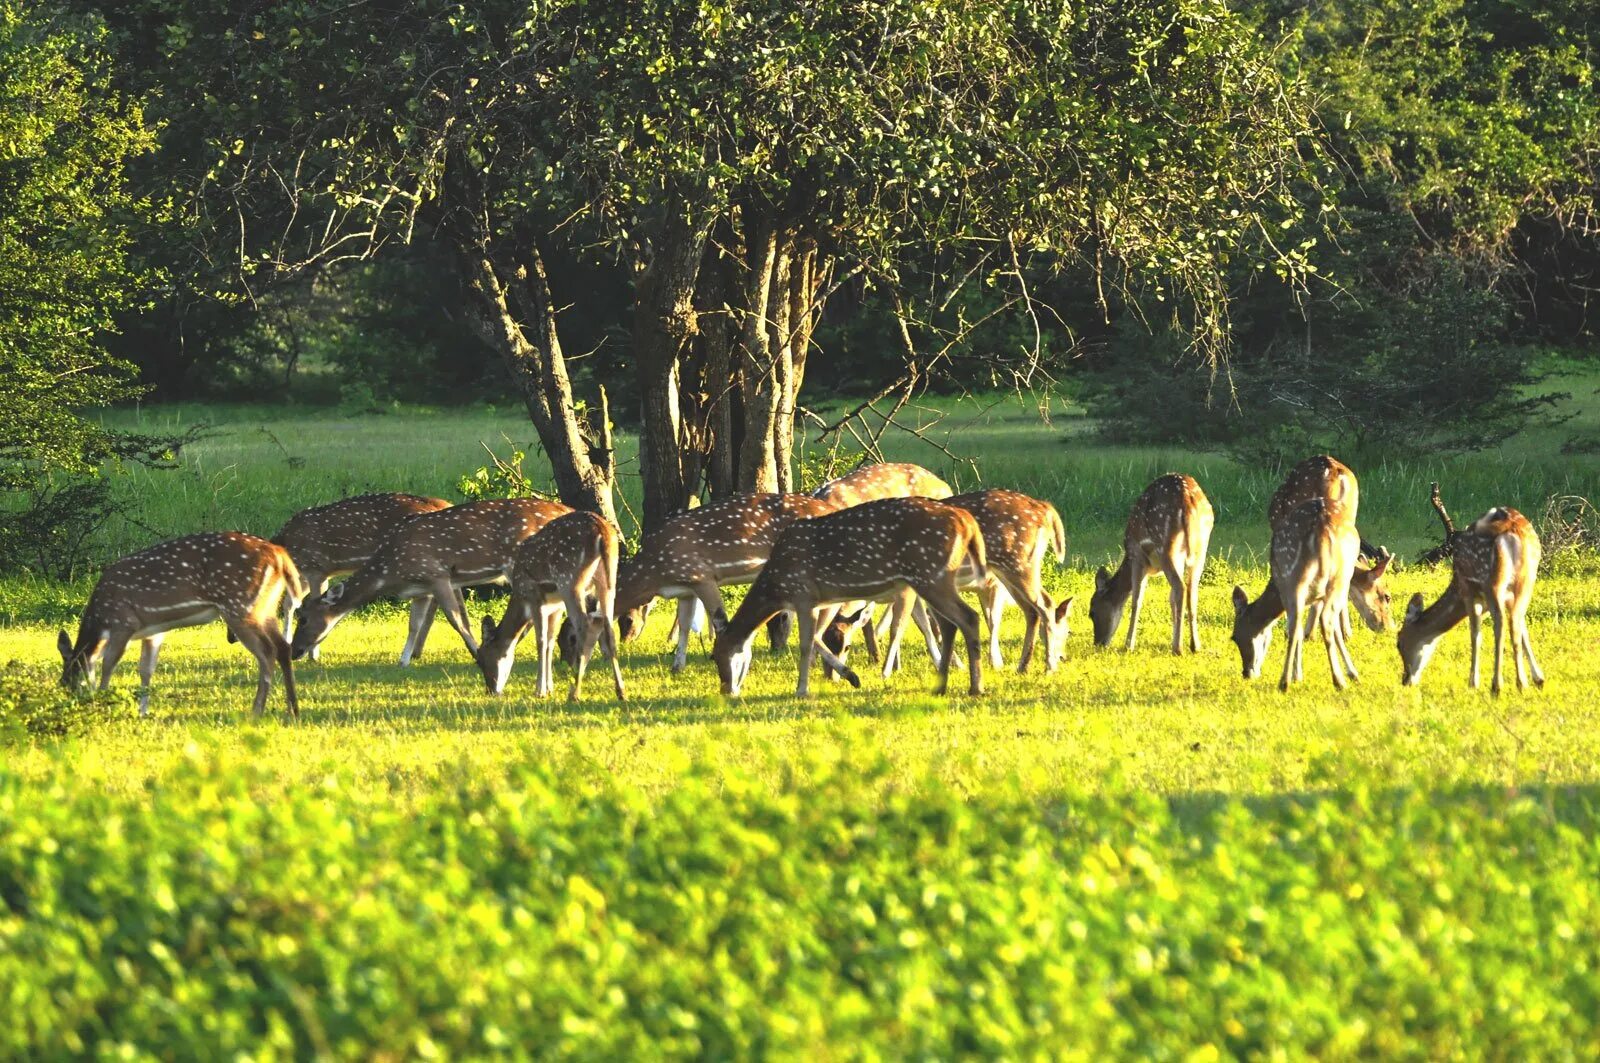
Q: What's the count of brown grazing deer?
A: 12